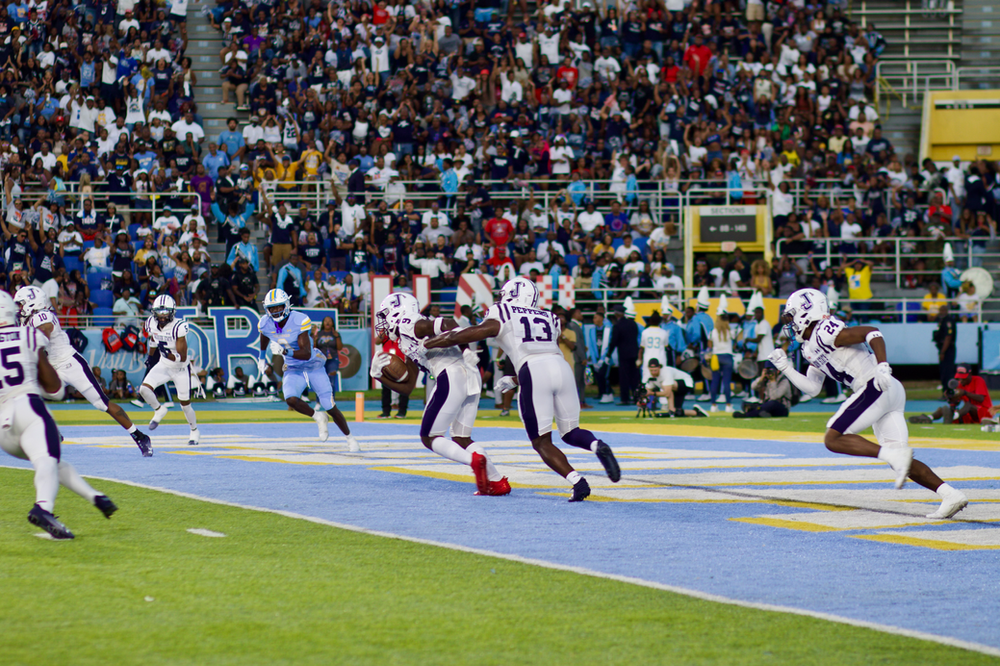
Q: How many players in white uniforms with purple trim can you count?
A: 6